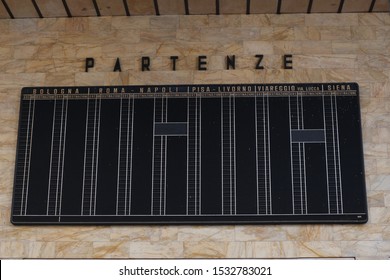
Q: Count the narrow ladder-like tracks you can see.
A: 10